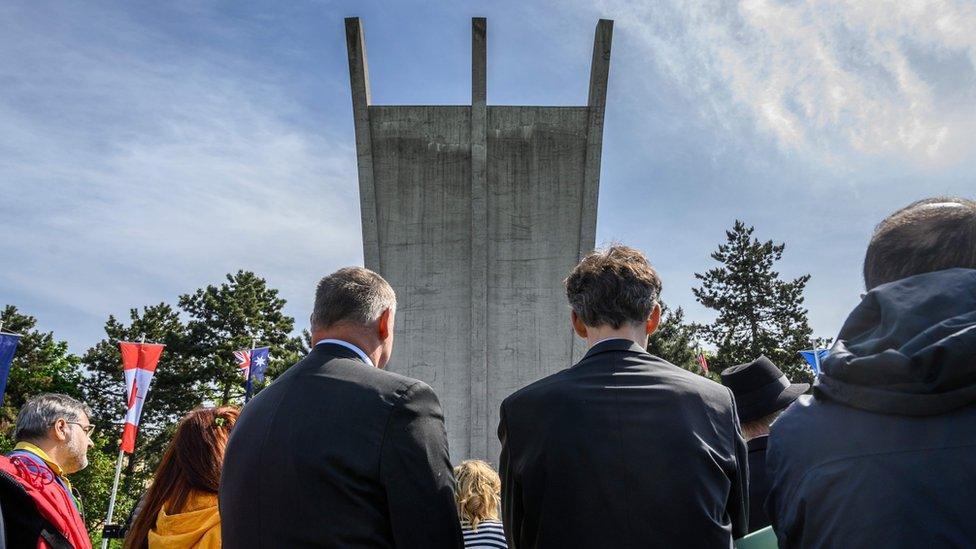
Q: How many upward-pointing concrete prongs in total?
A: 3